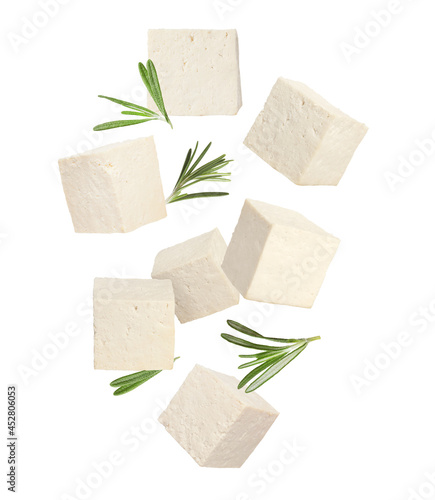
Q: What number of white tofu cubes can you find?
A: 7